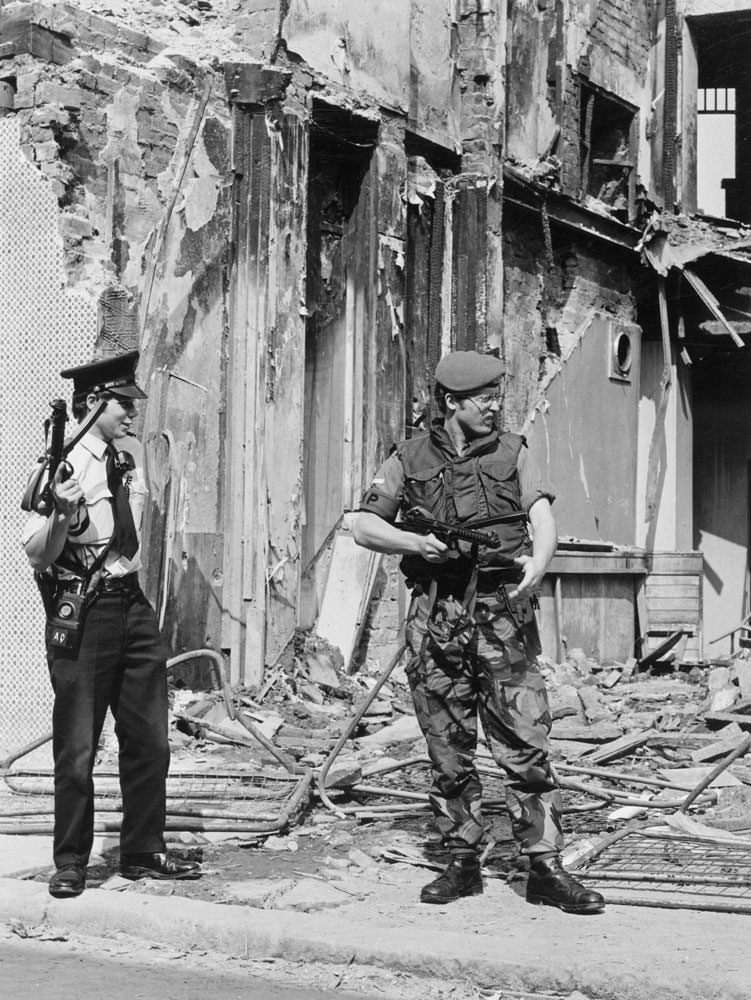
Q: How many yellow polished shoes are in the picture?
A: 0